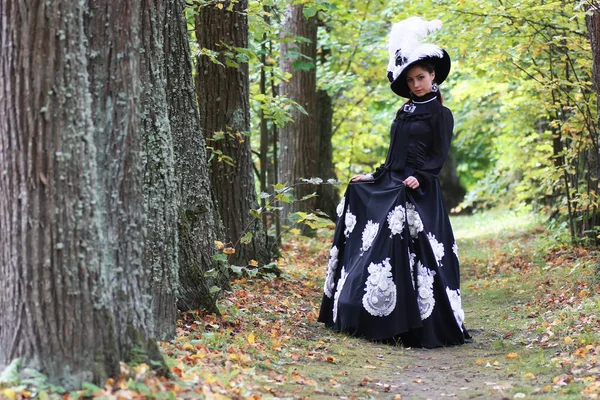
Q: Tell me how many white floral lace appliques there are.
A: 13